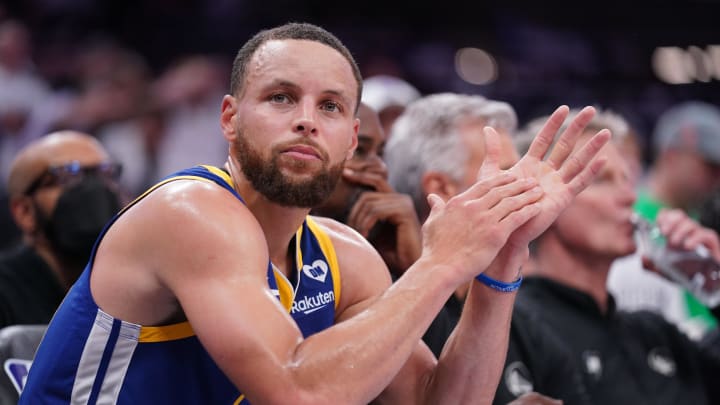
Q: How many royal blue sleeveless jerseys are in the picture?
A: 1